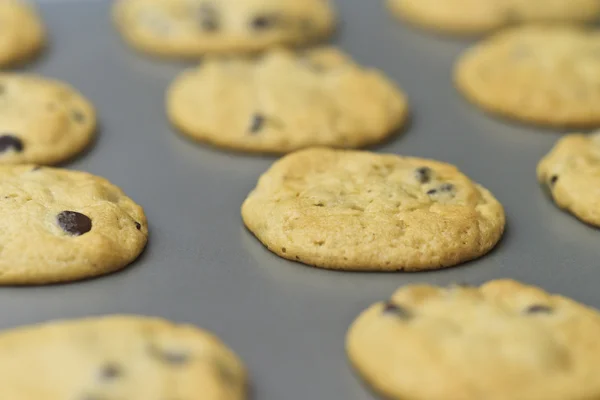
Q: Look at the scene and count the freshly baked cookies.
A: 11